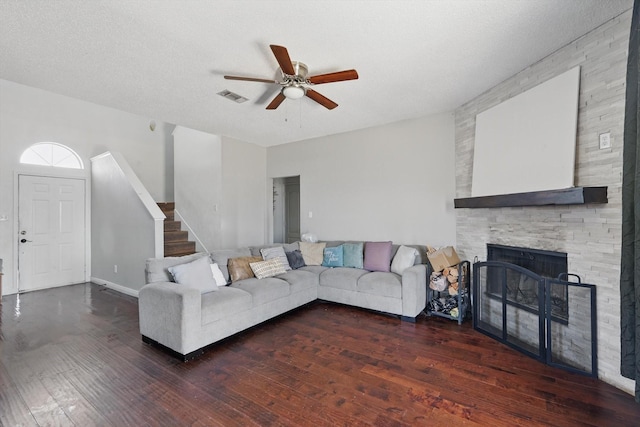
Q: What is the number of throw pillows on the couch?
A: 11